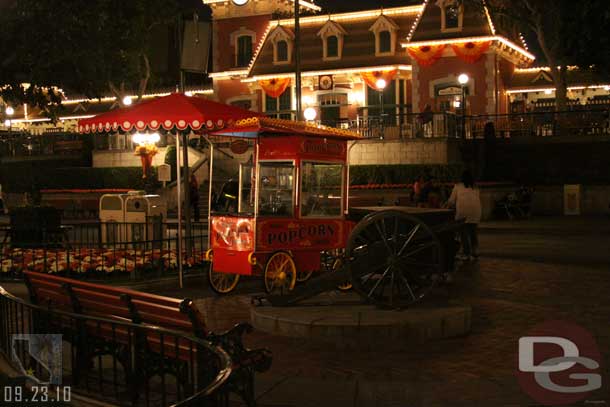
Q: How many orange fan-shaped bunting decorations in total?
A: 4